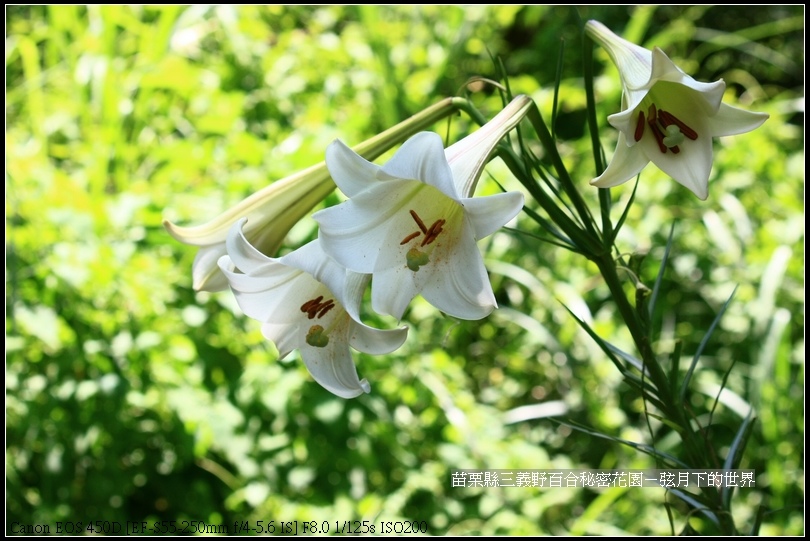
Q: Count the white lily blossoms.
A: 4